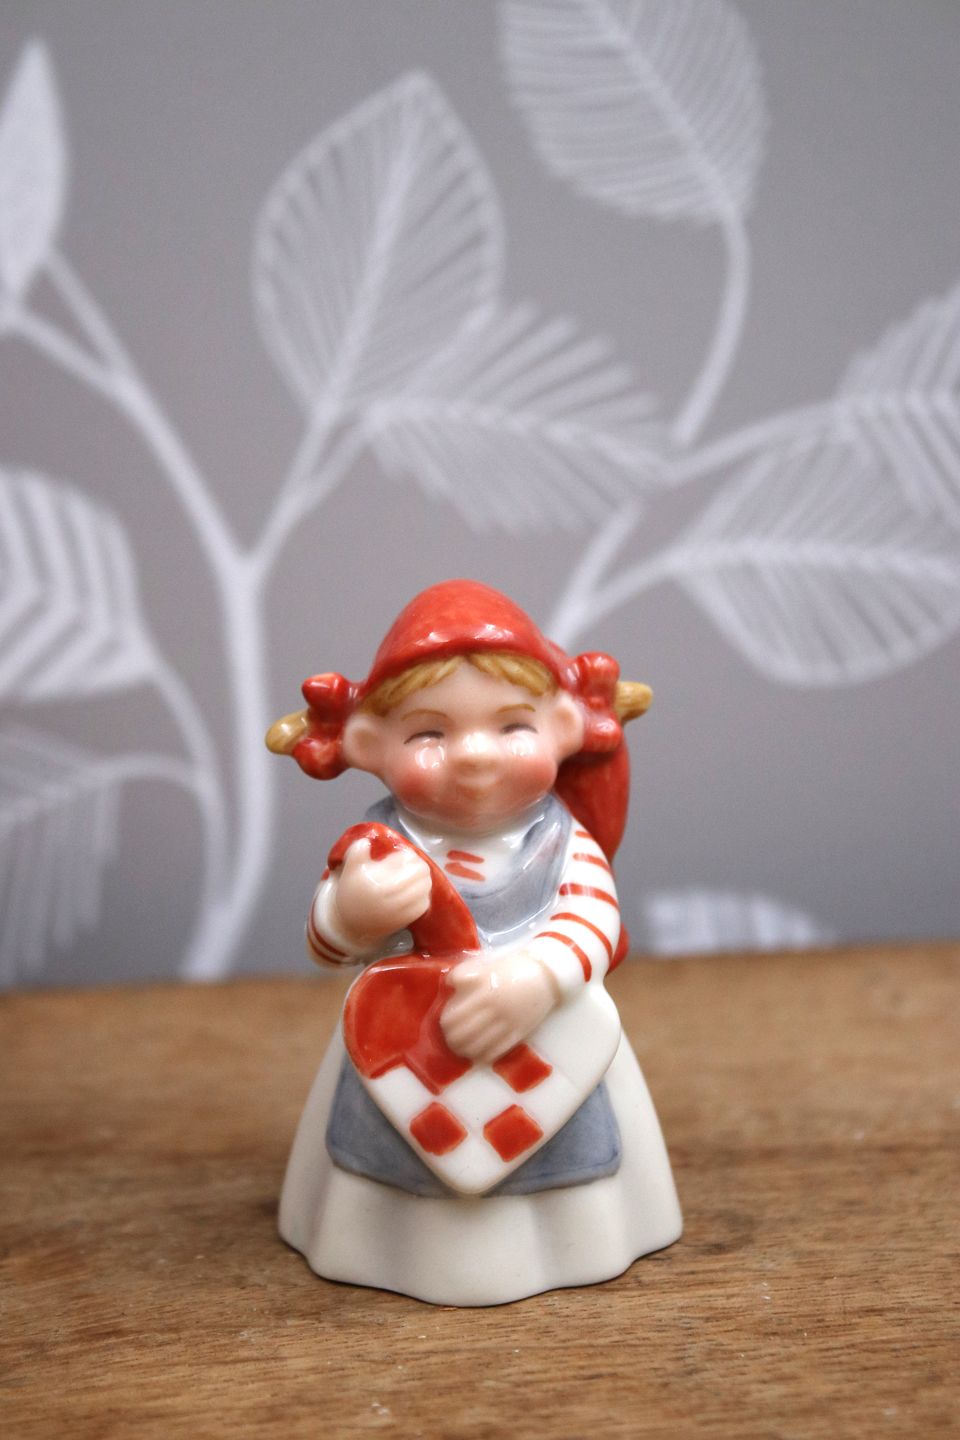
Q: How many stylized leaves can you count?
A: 9